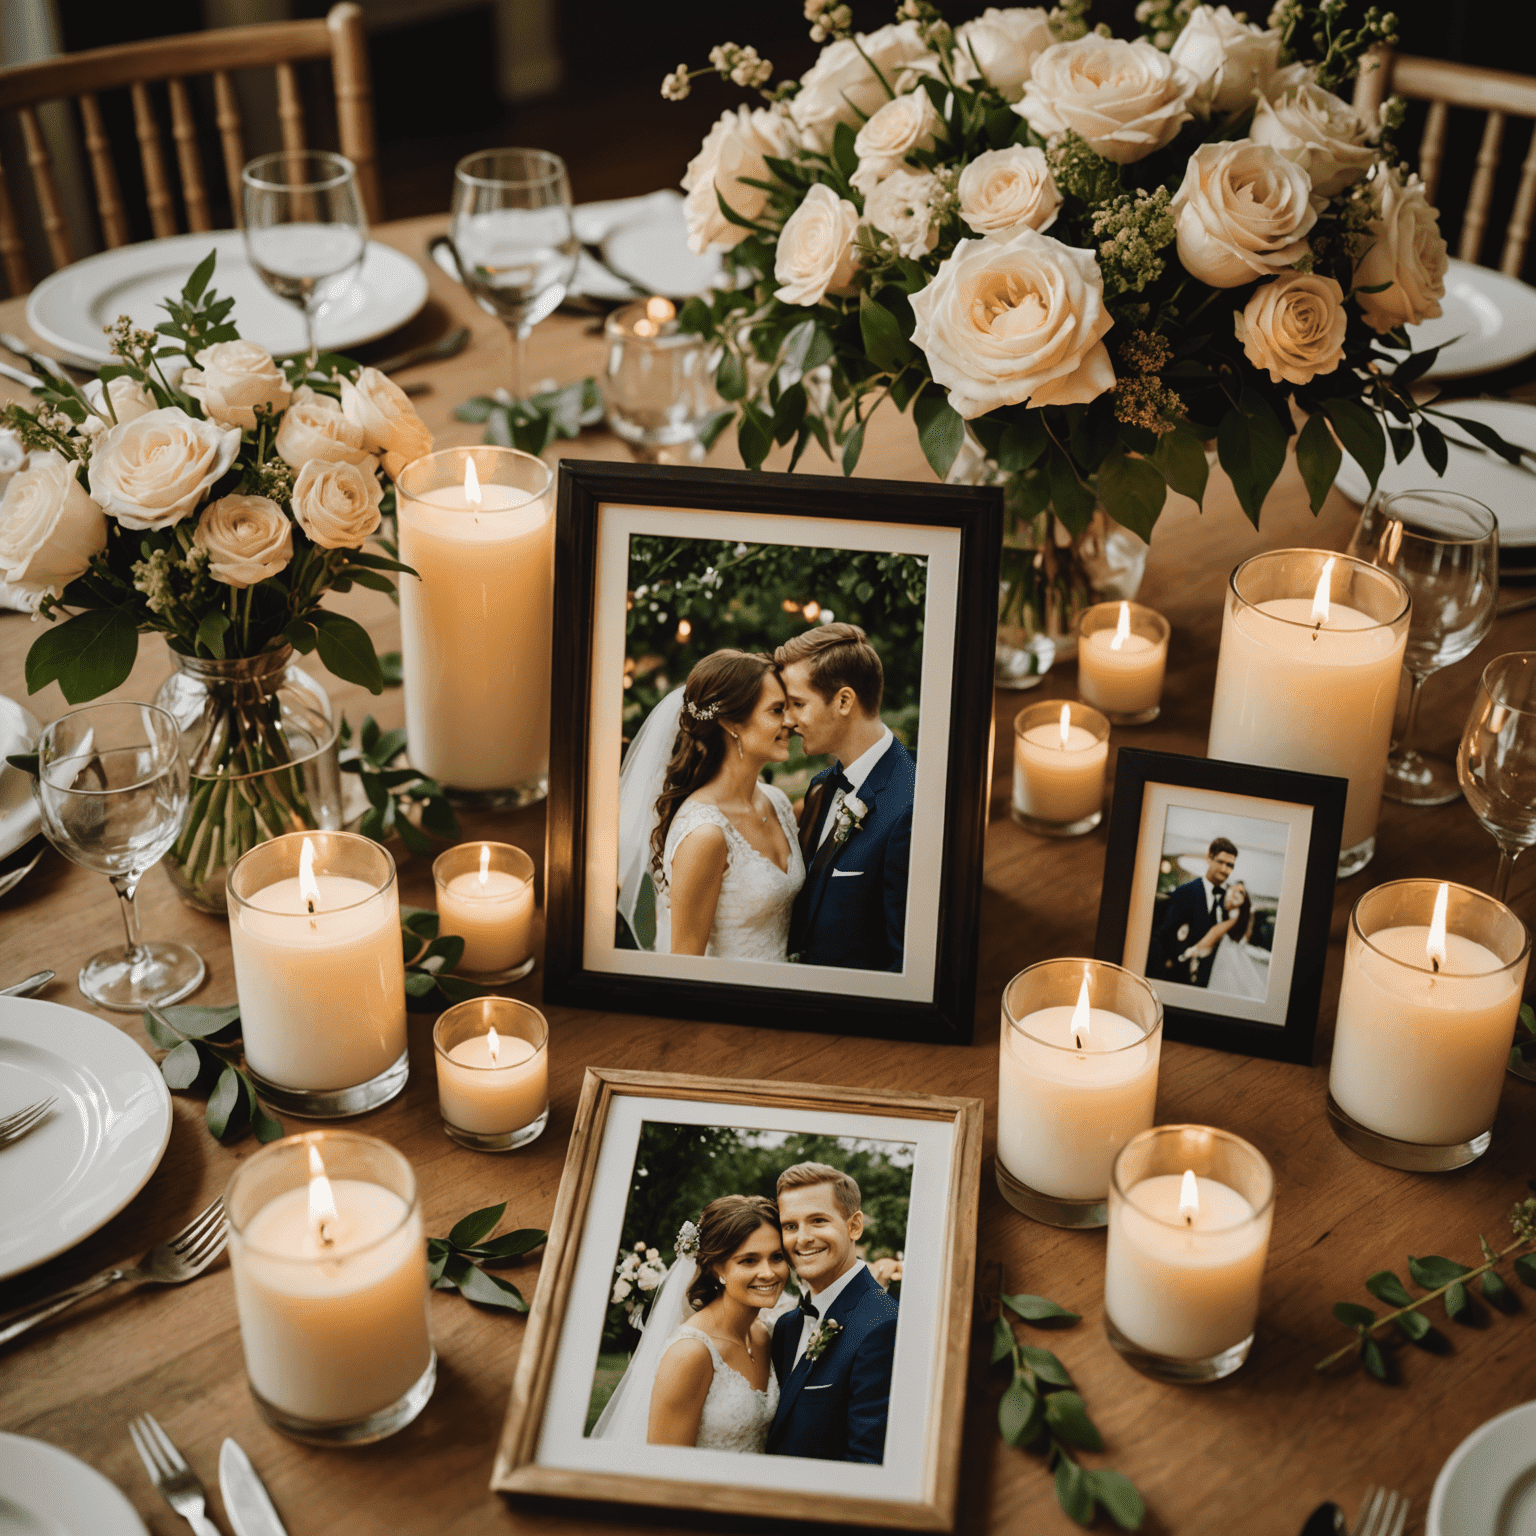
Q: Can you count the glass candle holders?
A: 11